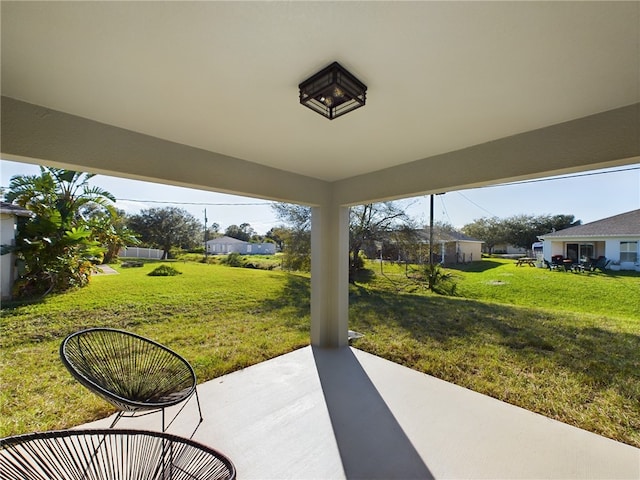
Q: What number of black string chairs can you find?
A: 2